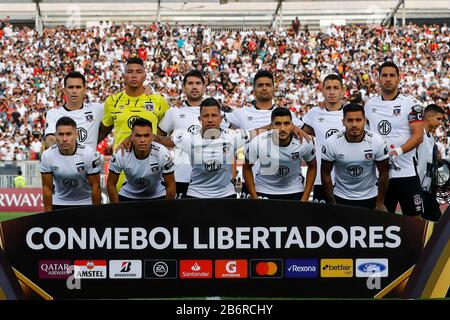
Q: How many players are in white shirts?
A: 10